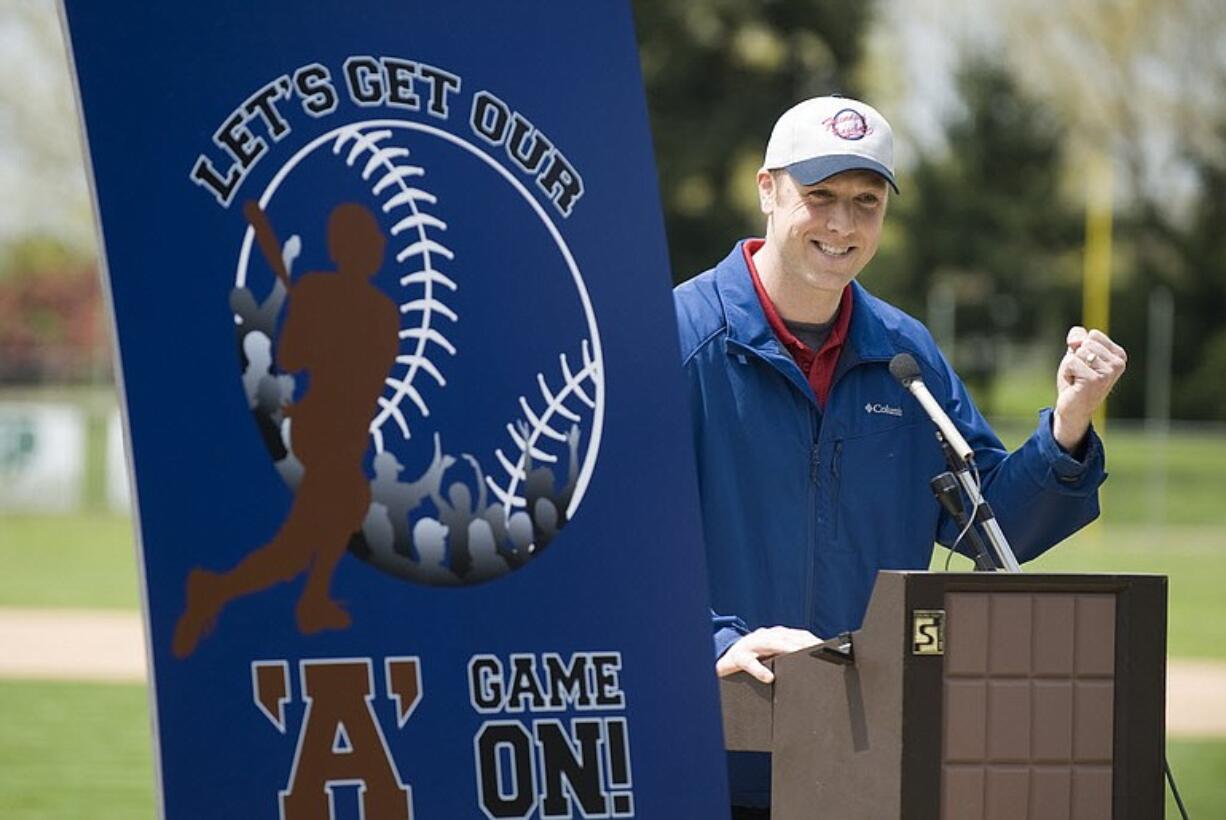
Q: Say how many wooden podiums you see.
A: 1